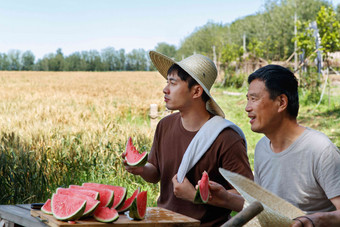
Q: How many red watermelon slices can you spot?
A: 11